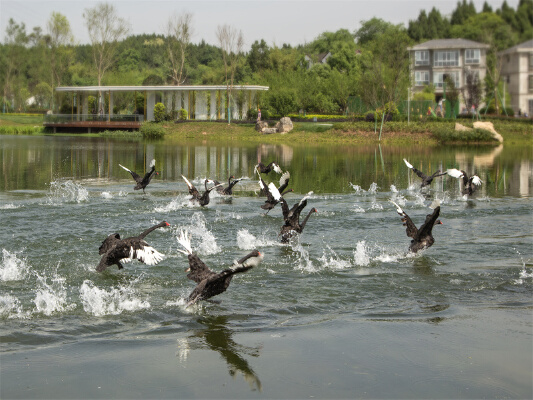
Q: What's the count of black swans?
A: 11